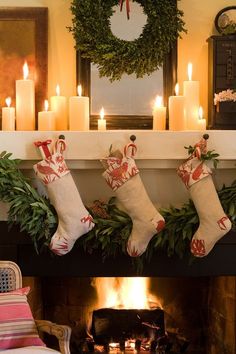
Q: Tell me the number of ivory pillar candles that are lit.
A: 10